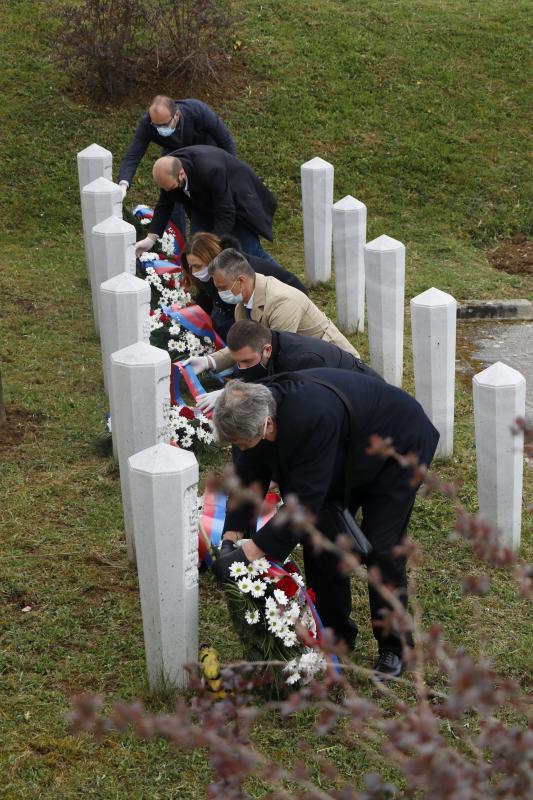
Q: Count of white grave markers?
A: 11